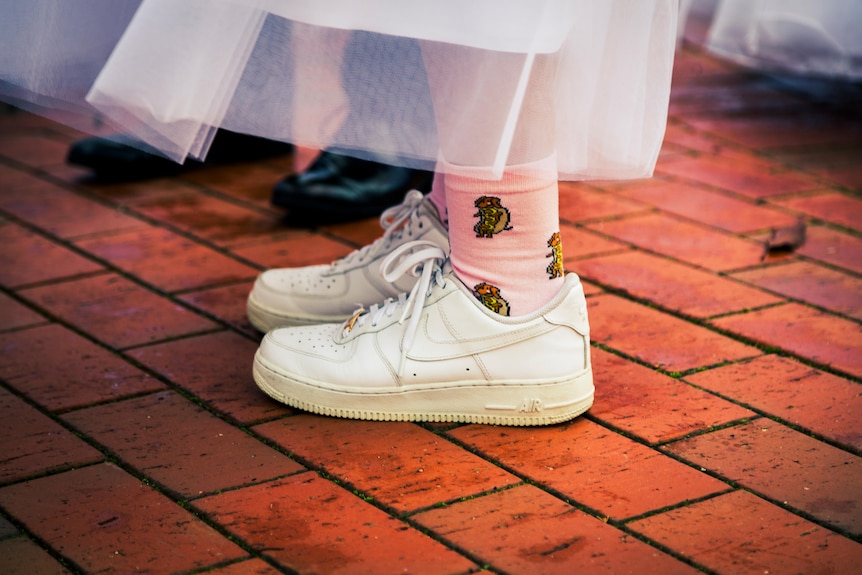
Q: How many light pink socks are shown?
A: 2